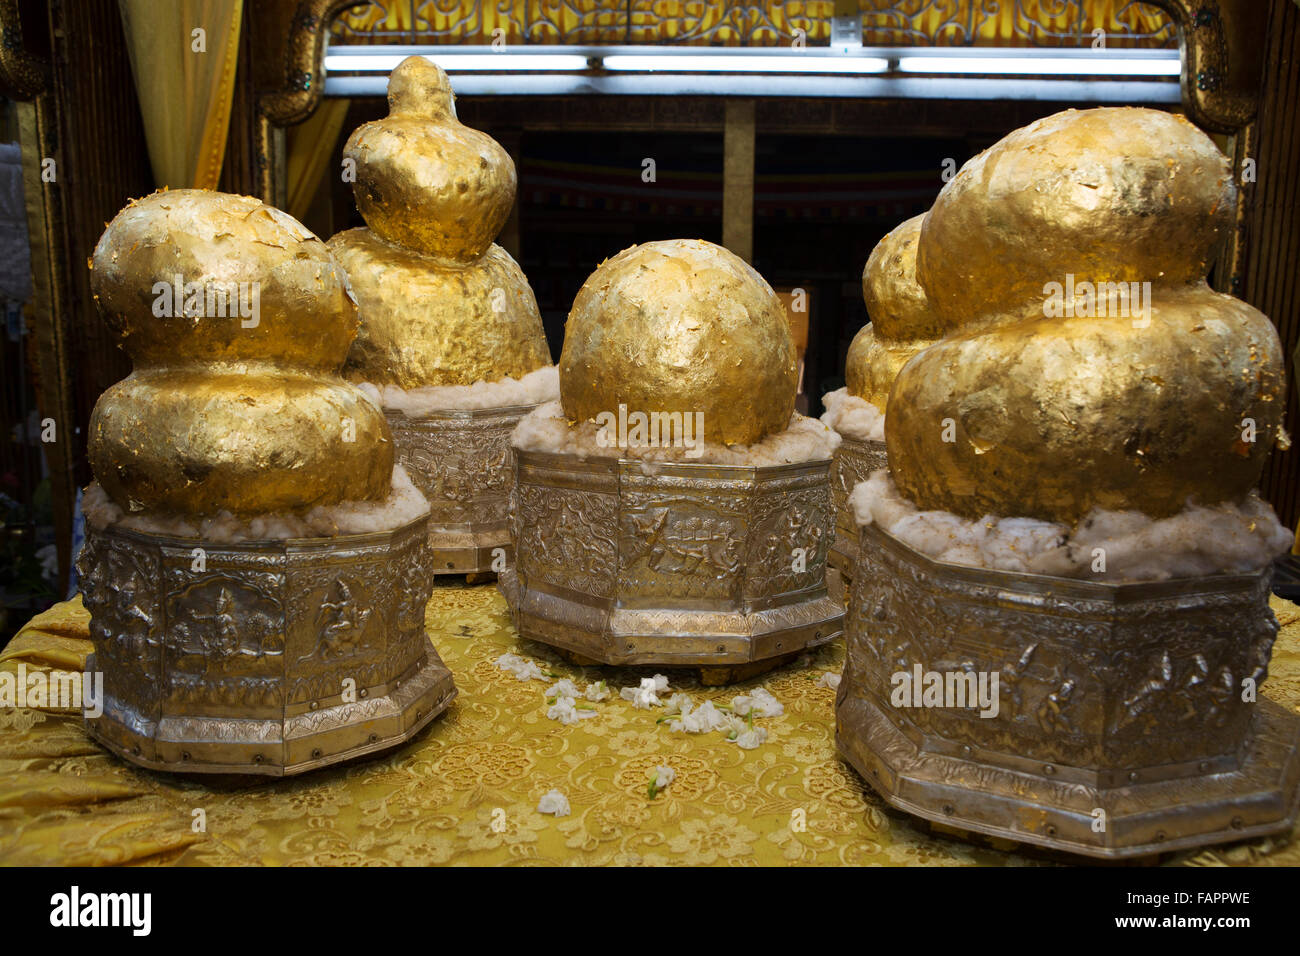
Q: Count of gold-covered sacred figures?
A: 5